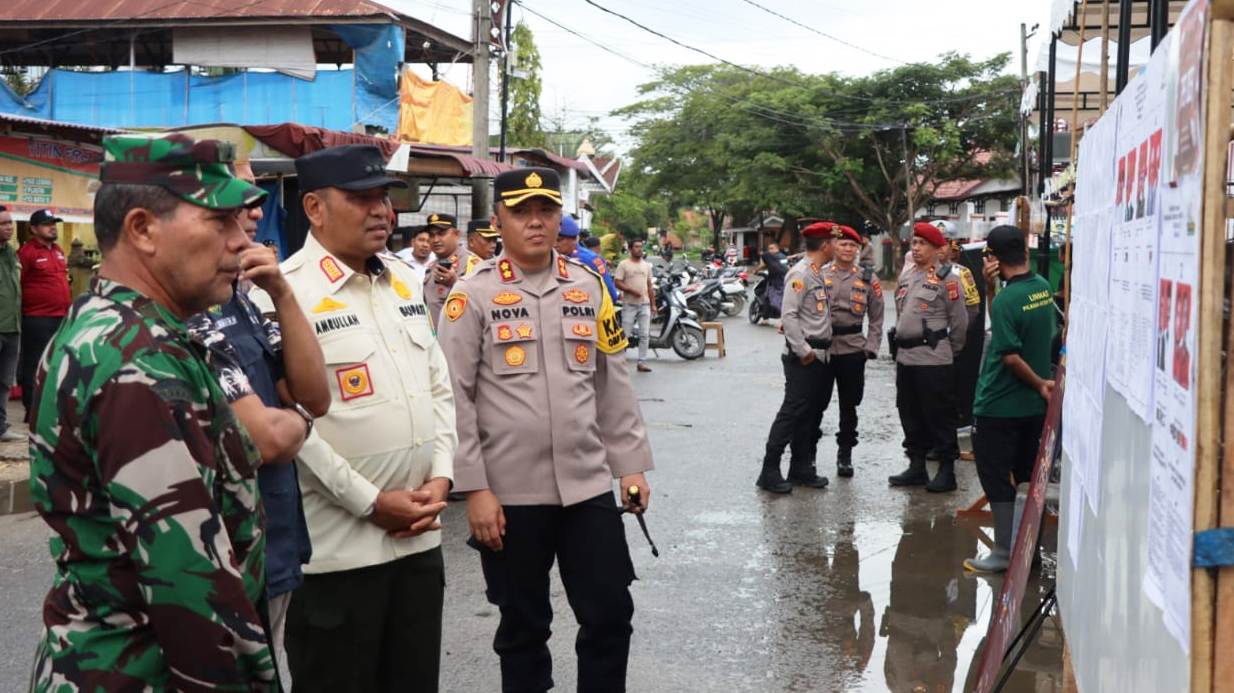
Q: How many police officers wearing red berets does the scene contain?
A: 3